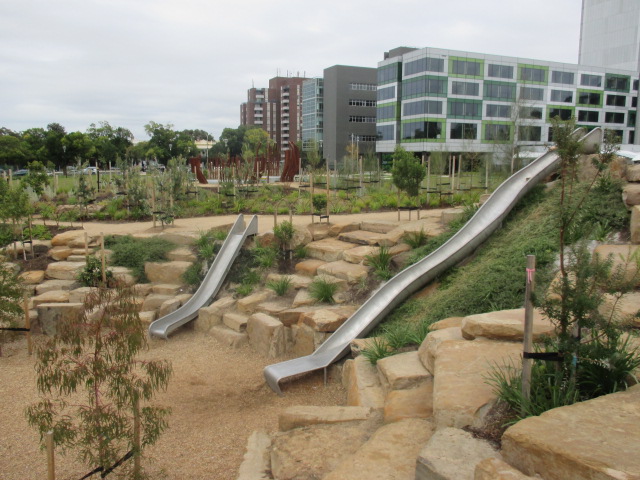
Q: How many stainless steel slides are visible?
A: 2